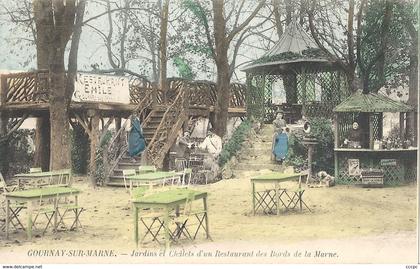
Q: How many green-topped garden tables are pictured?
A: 5